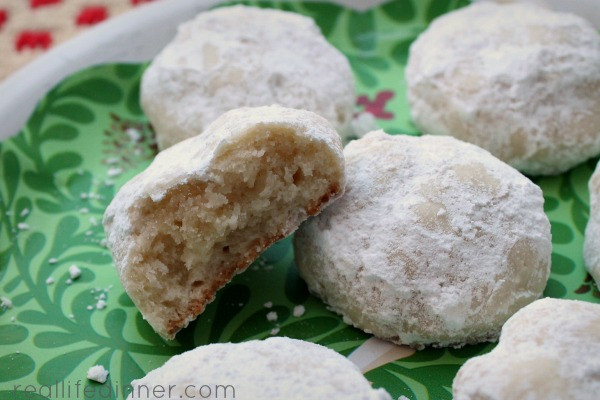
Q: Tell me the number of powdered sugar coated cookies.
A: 7